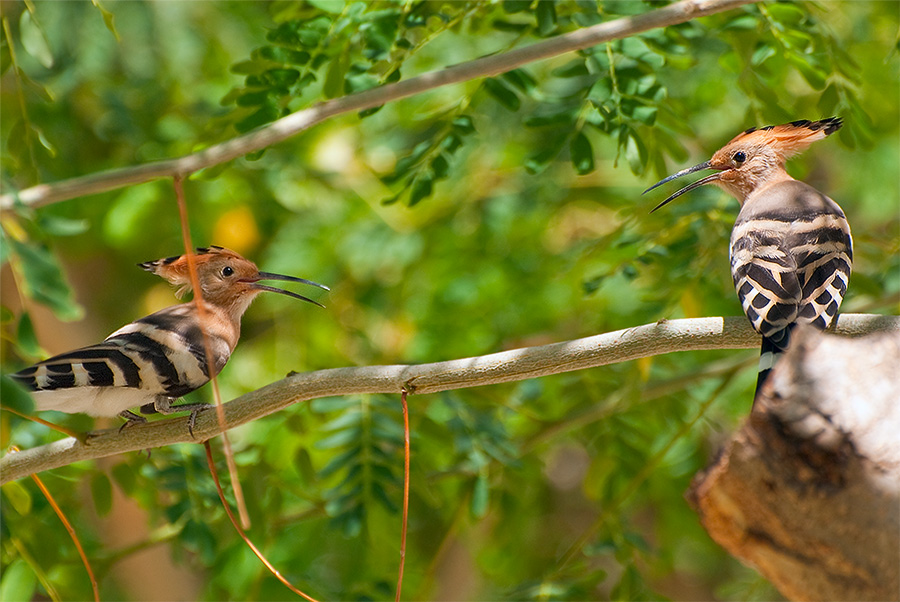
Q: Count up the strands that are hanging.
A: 4